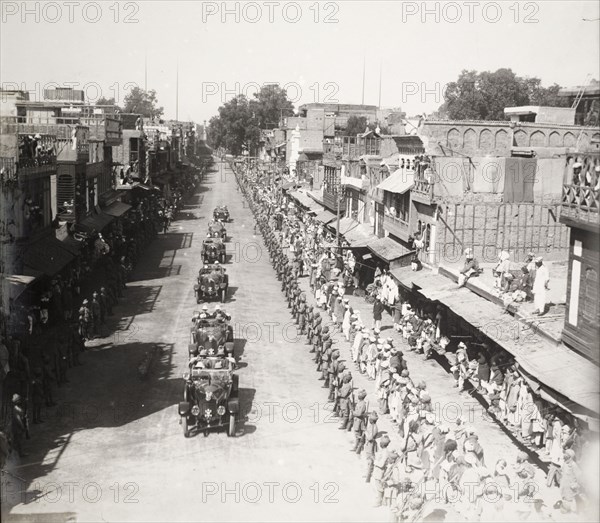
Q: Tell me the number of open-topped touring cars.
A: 6